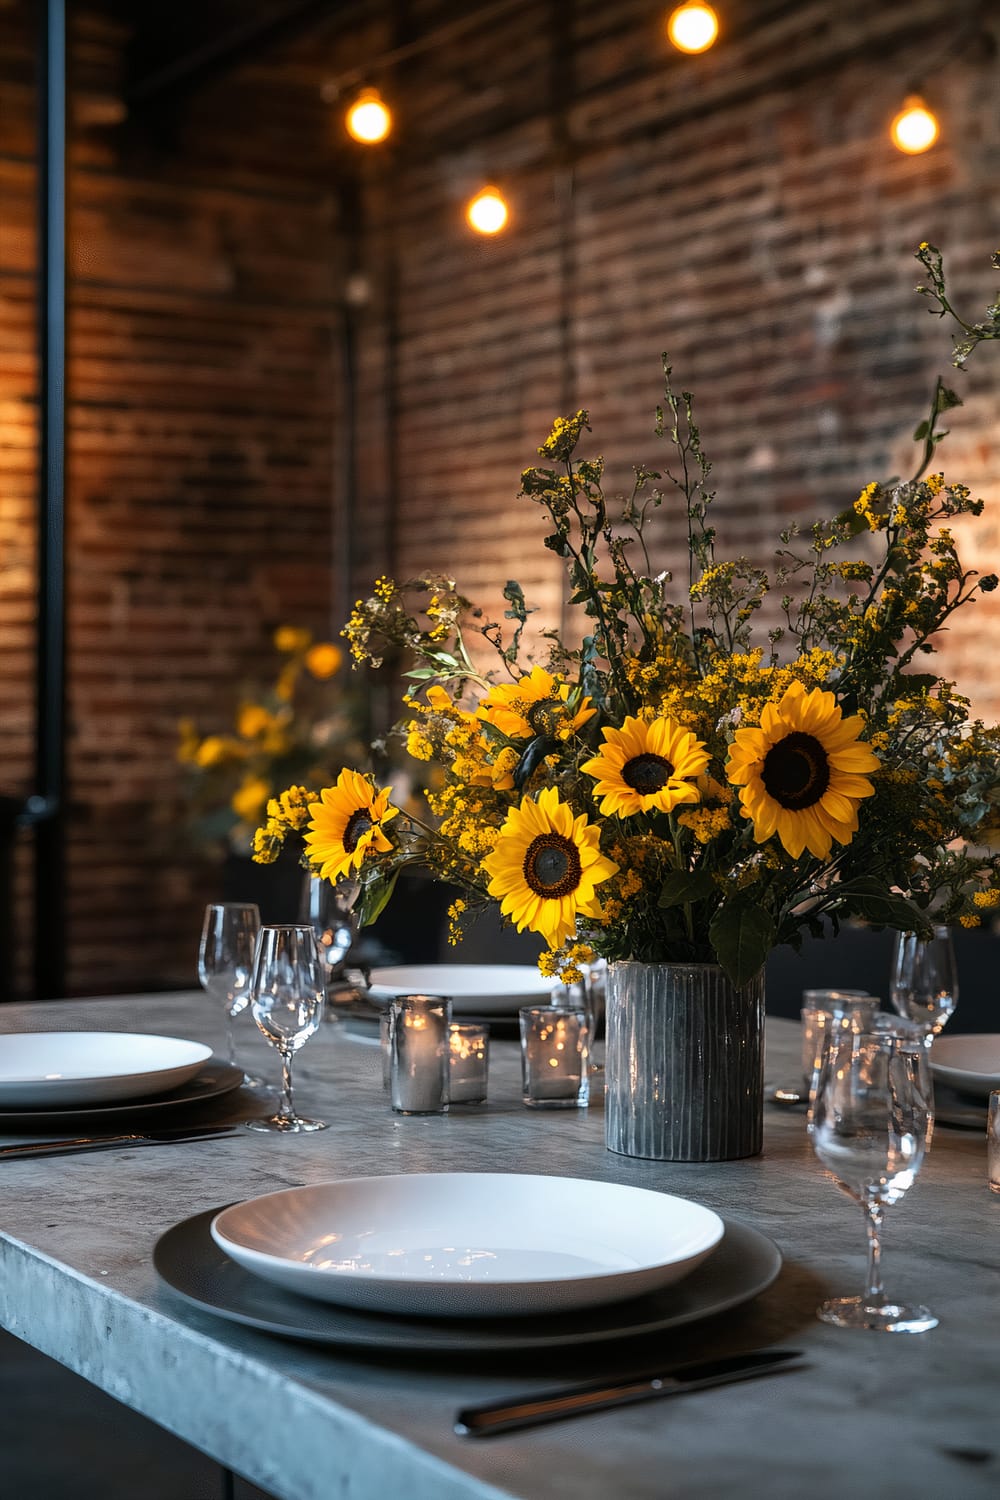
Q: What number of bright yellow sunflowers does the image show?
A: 5